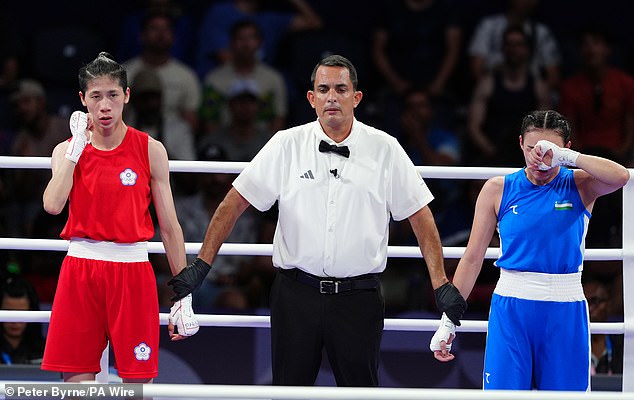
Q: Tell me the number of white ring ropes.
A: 4